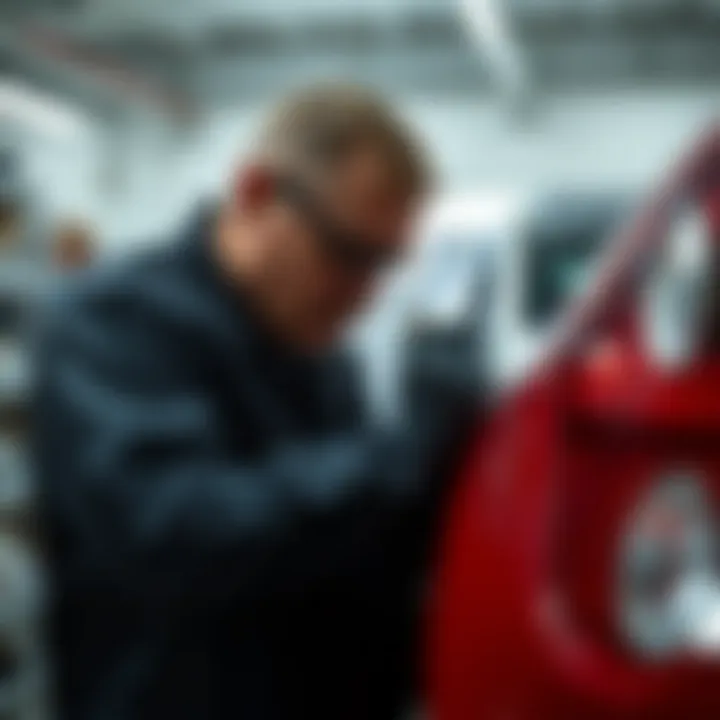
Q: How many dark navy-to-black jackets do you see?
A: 1